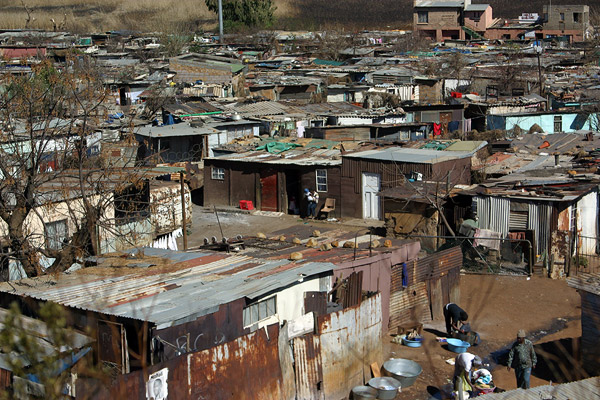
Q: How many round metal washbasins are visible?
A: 3